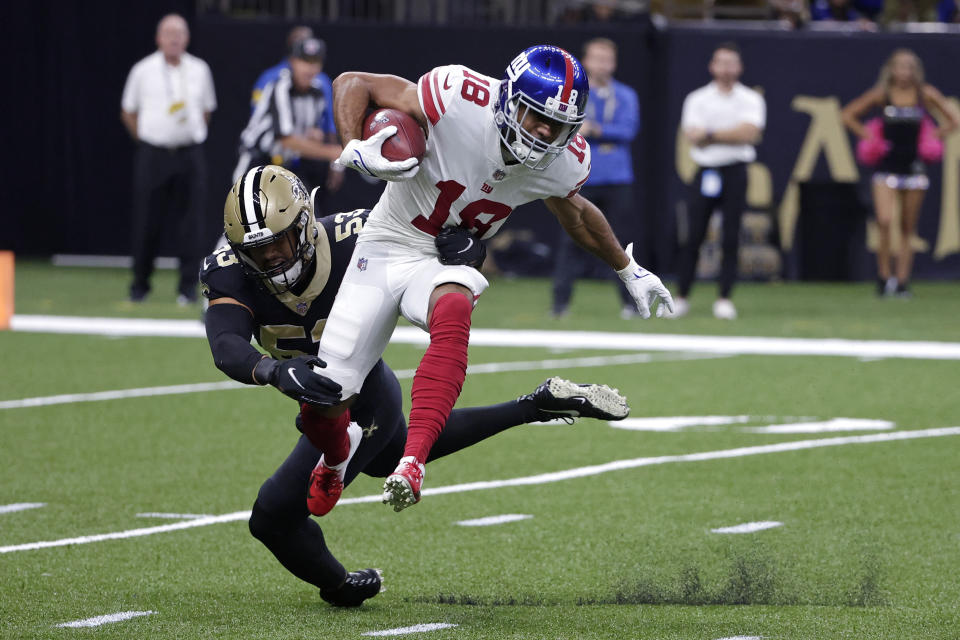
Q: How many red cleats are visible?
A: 2